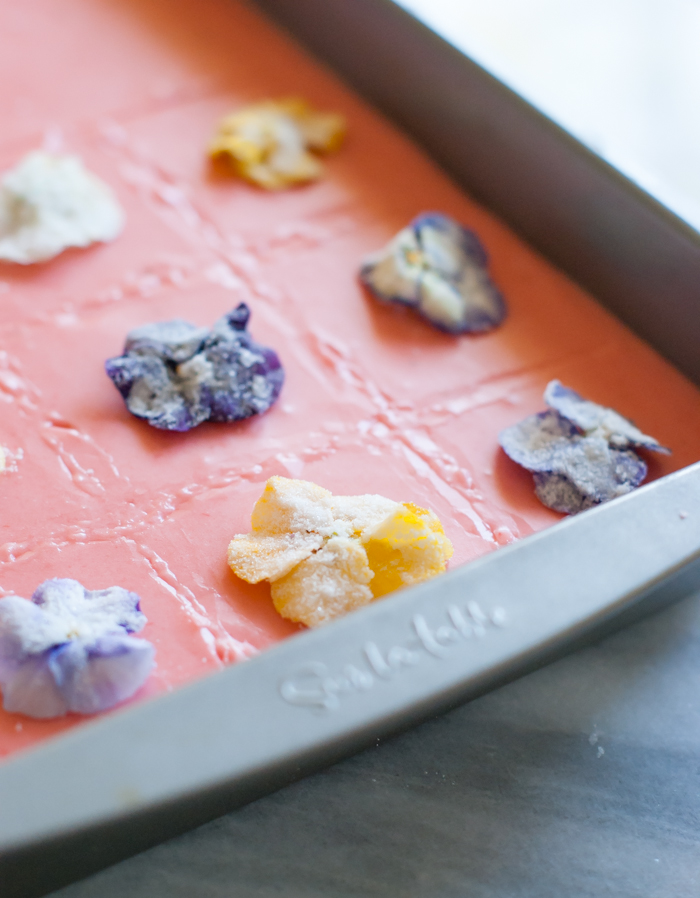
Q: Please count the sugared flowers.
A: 7